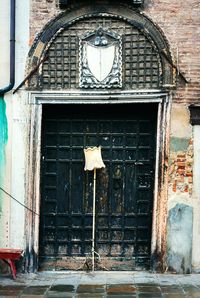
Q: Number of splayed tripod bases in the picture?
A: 1